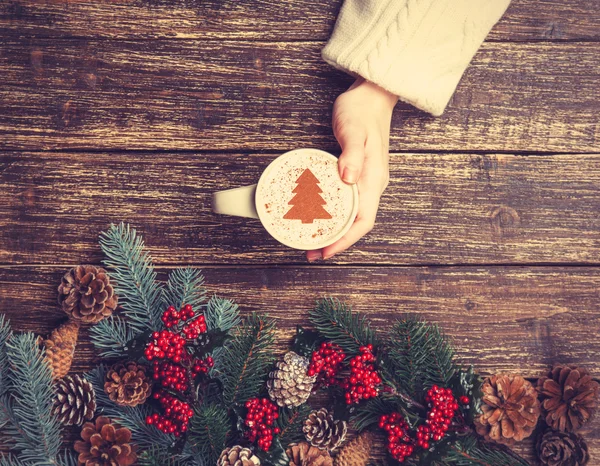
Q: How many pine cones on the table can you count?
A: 13